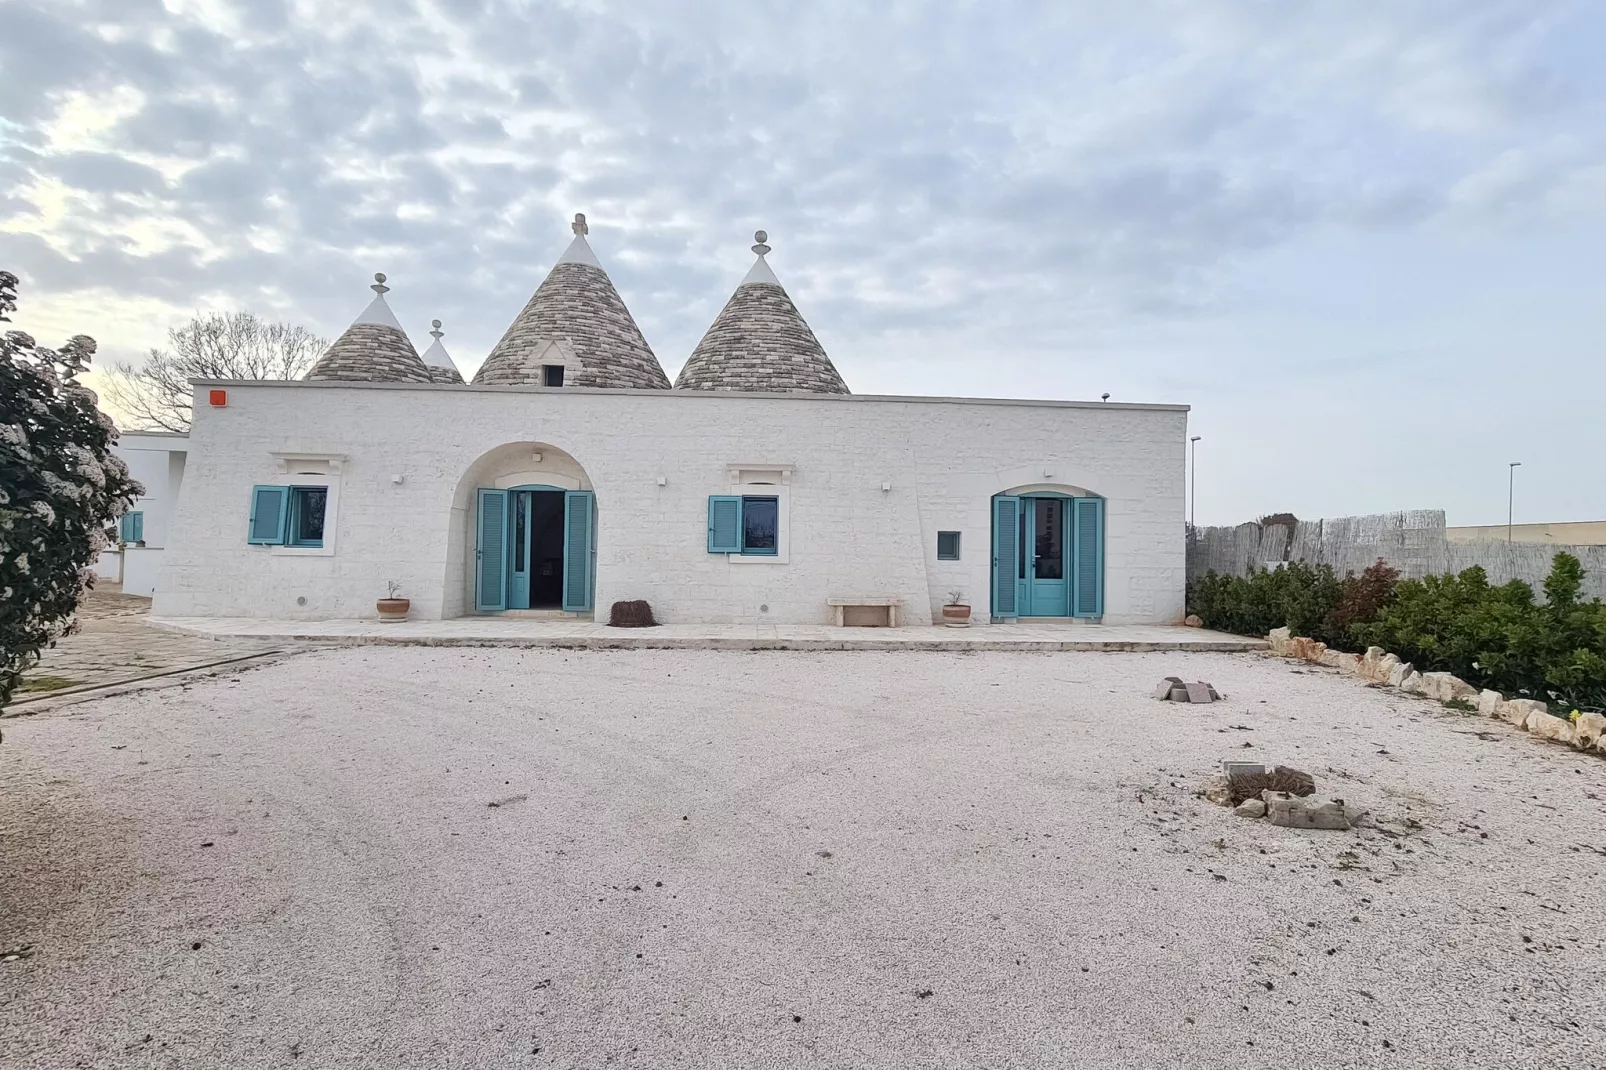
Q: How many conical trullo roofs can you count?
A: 4